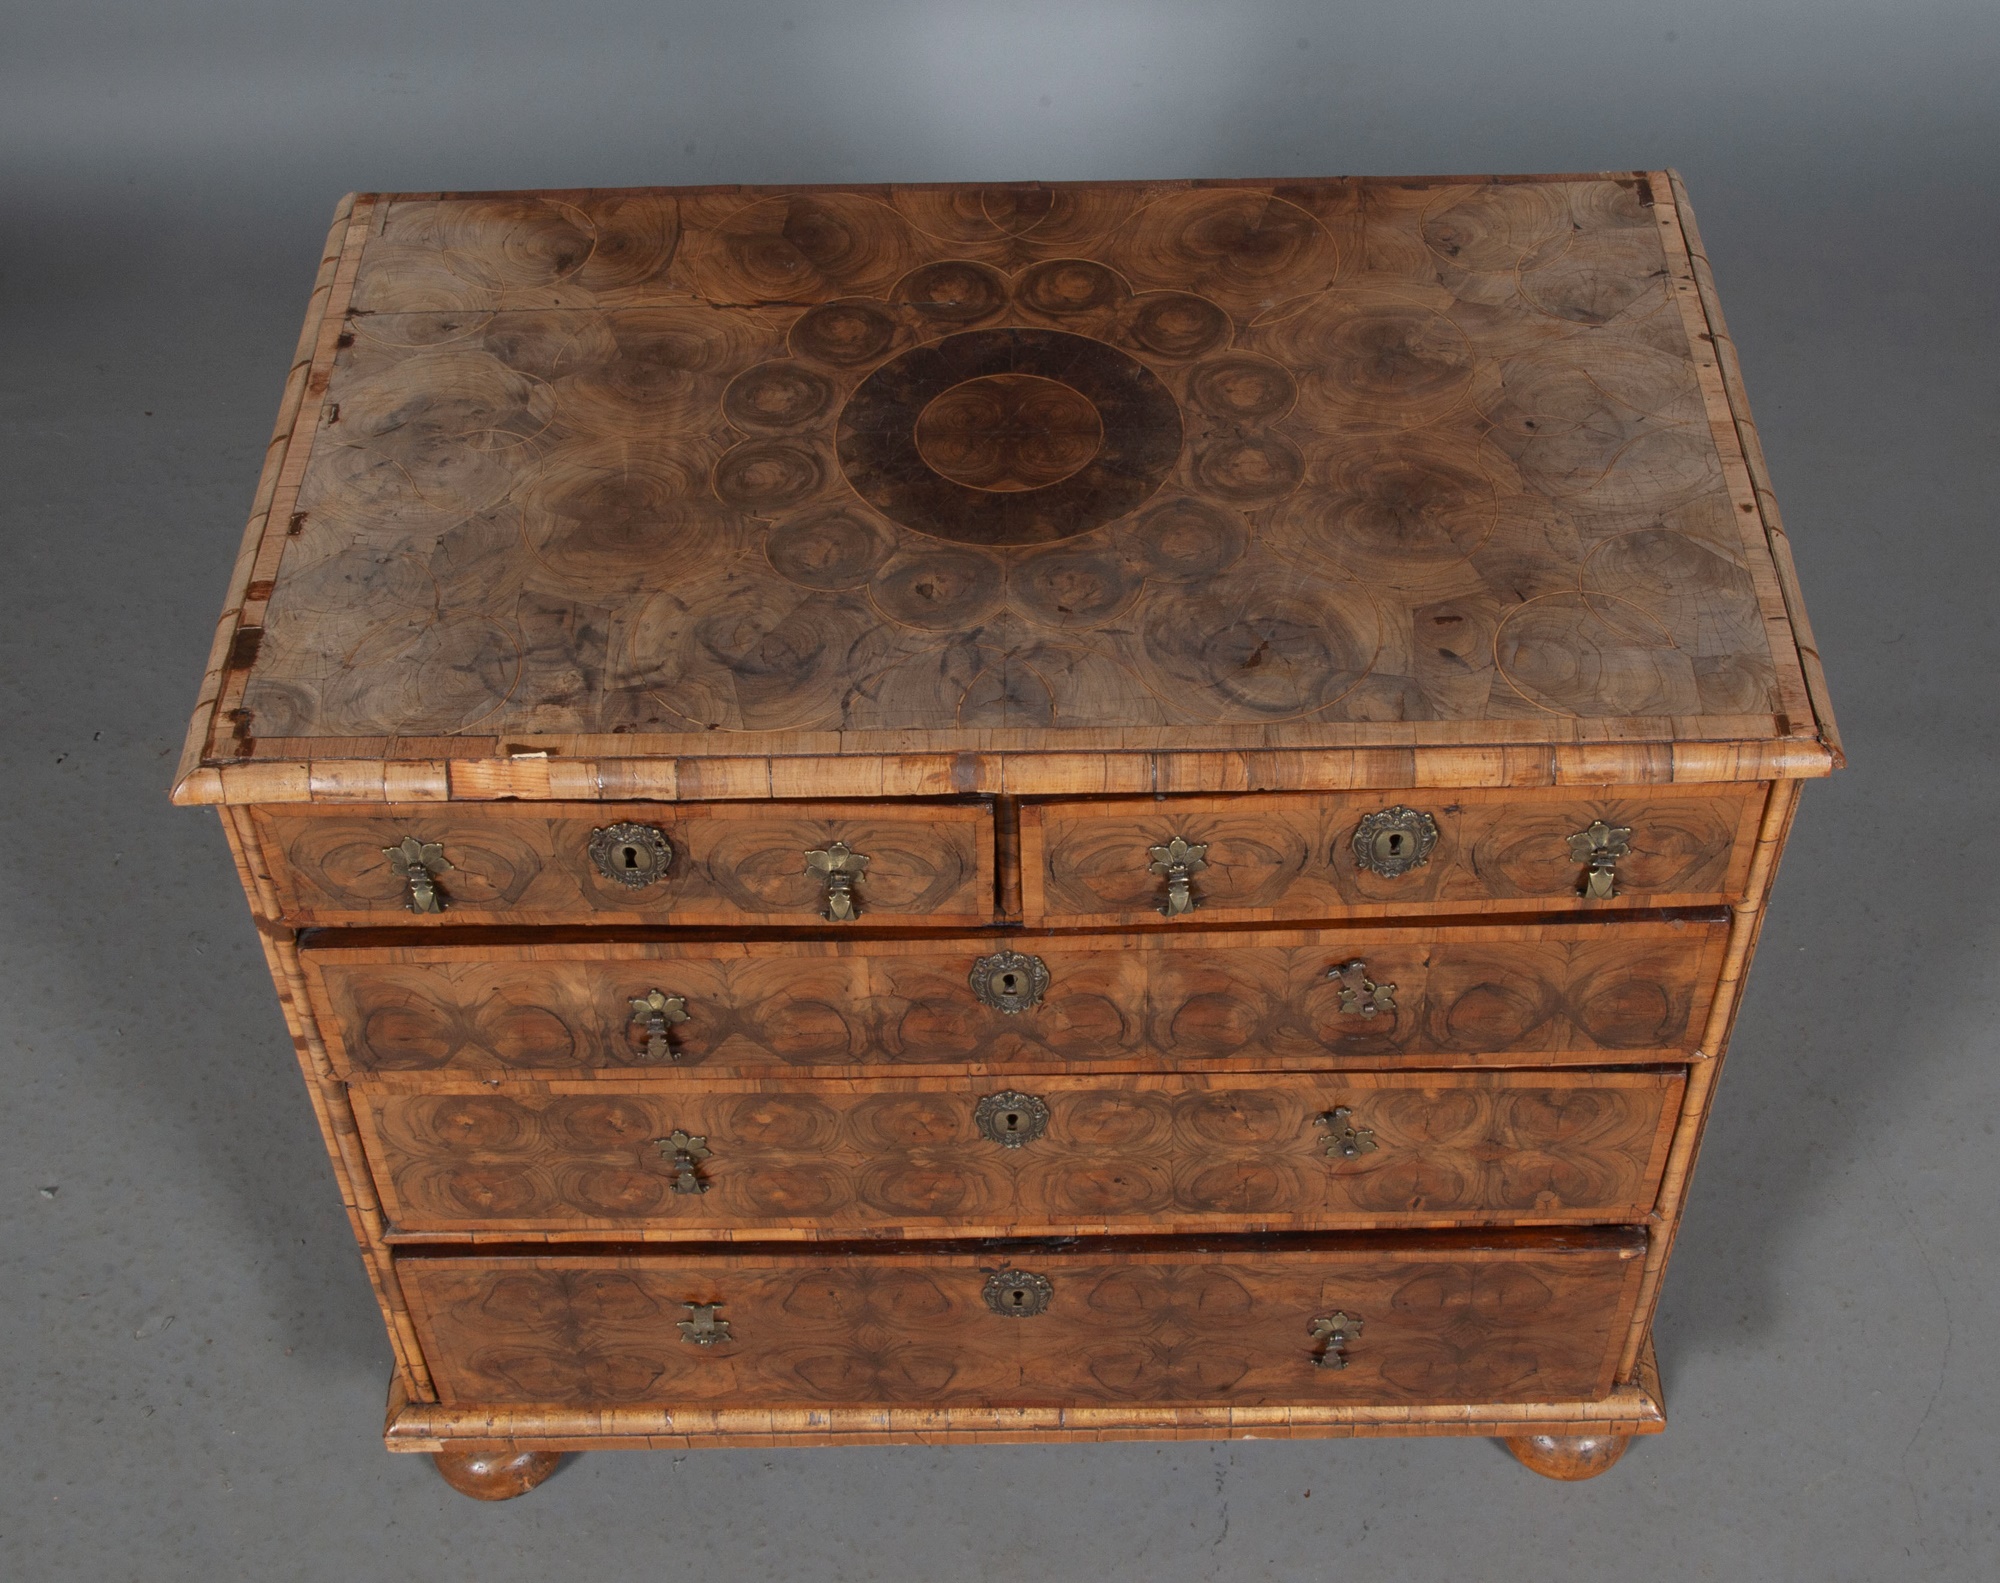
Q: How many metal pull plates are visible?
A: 10